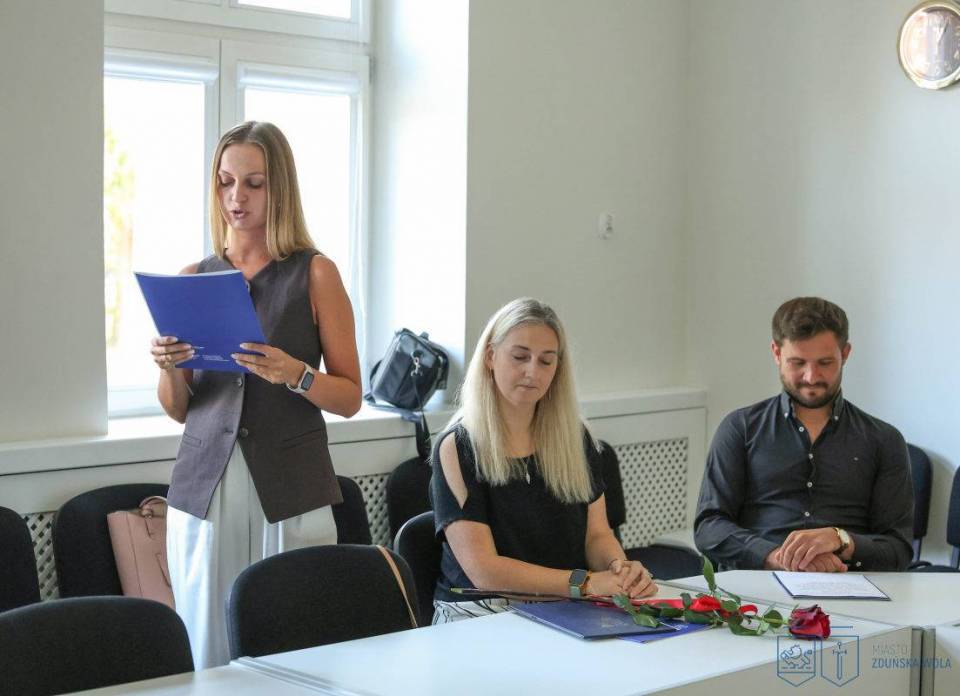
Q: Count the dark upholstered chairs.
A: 10